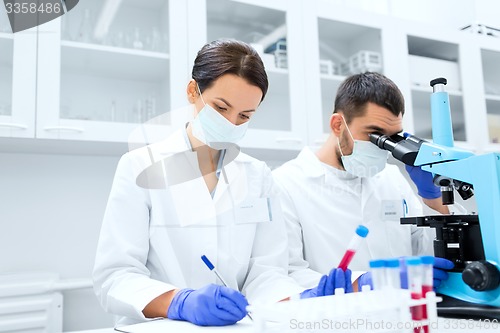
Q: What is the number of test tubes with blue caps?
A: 5